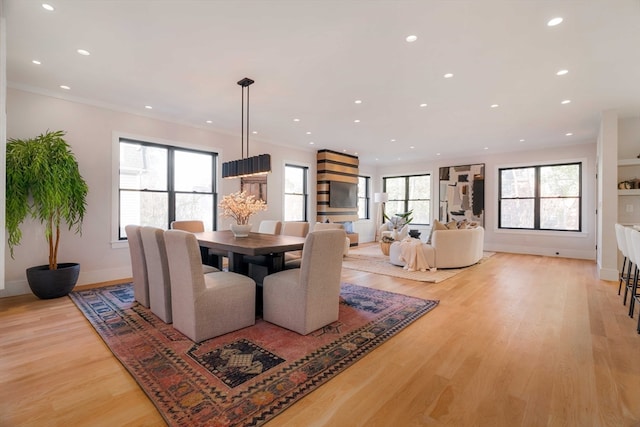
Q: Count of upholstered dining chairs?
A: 8